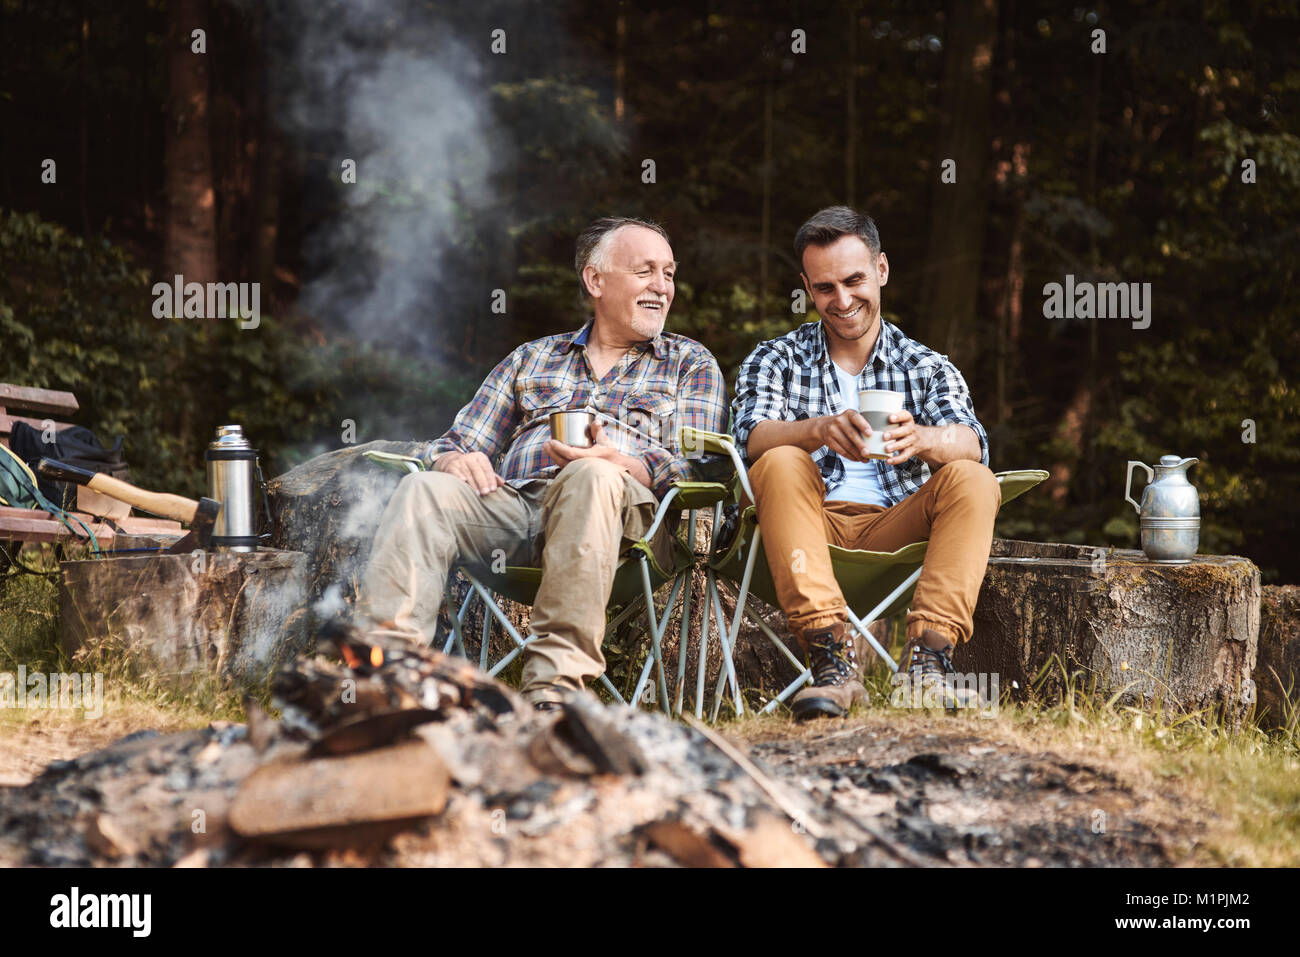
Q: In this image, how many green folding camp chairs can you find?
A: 2